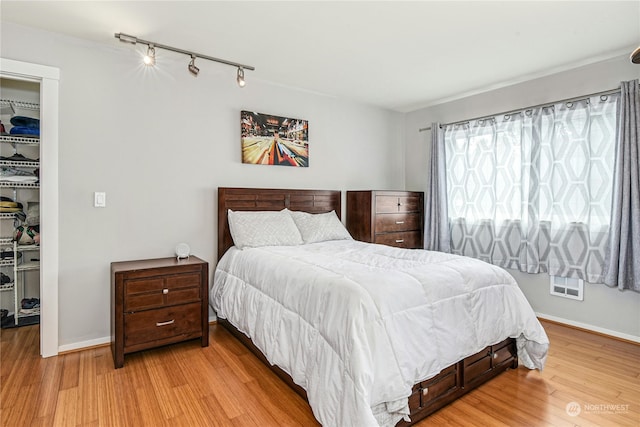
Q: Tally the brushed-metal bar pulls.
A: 3